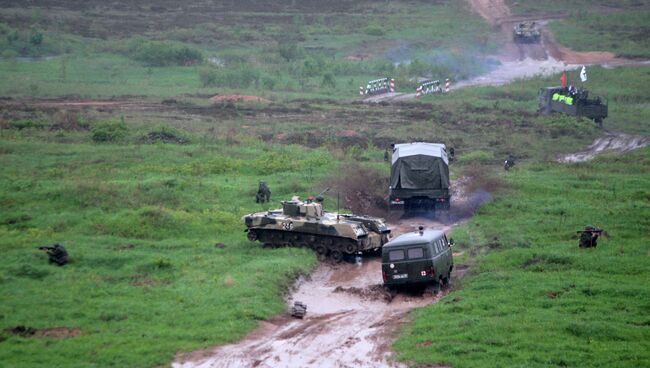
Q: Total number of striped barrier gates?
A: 2